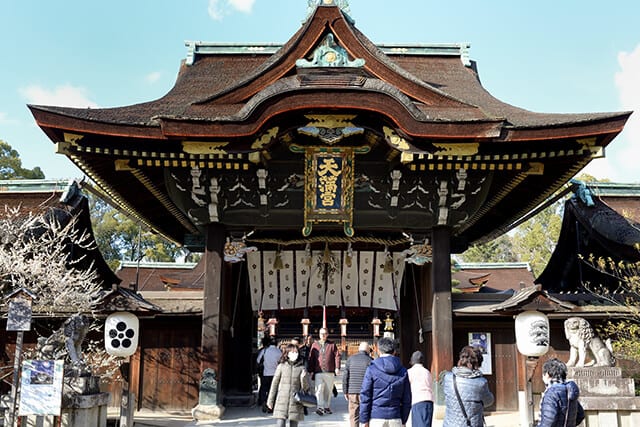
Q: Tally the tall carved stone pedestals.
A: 2